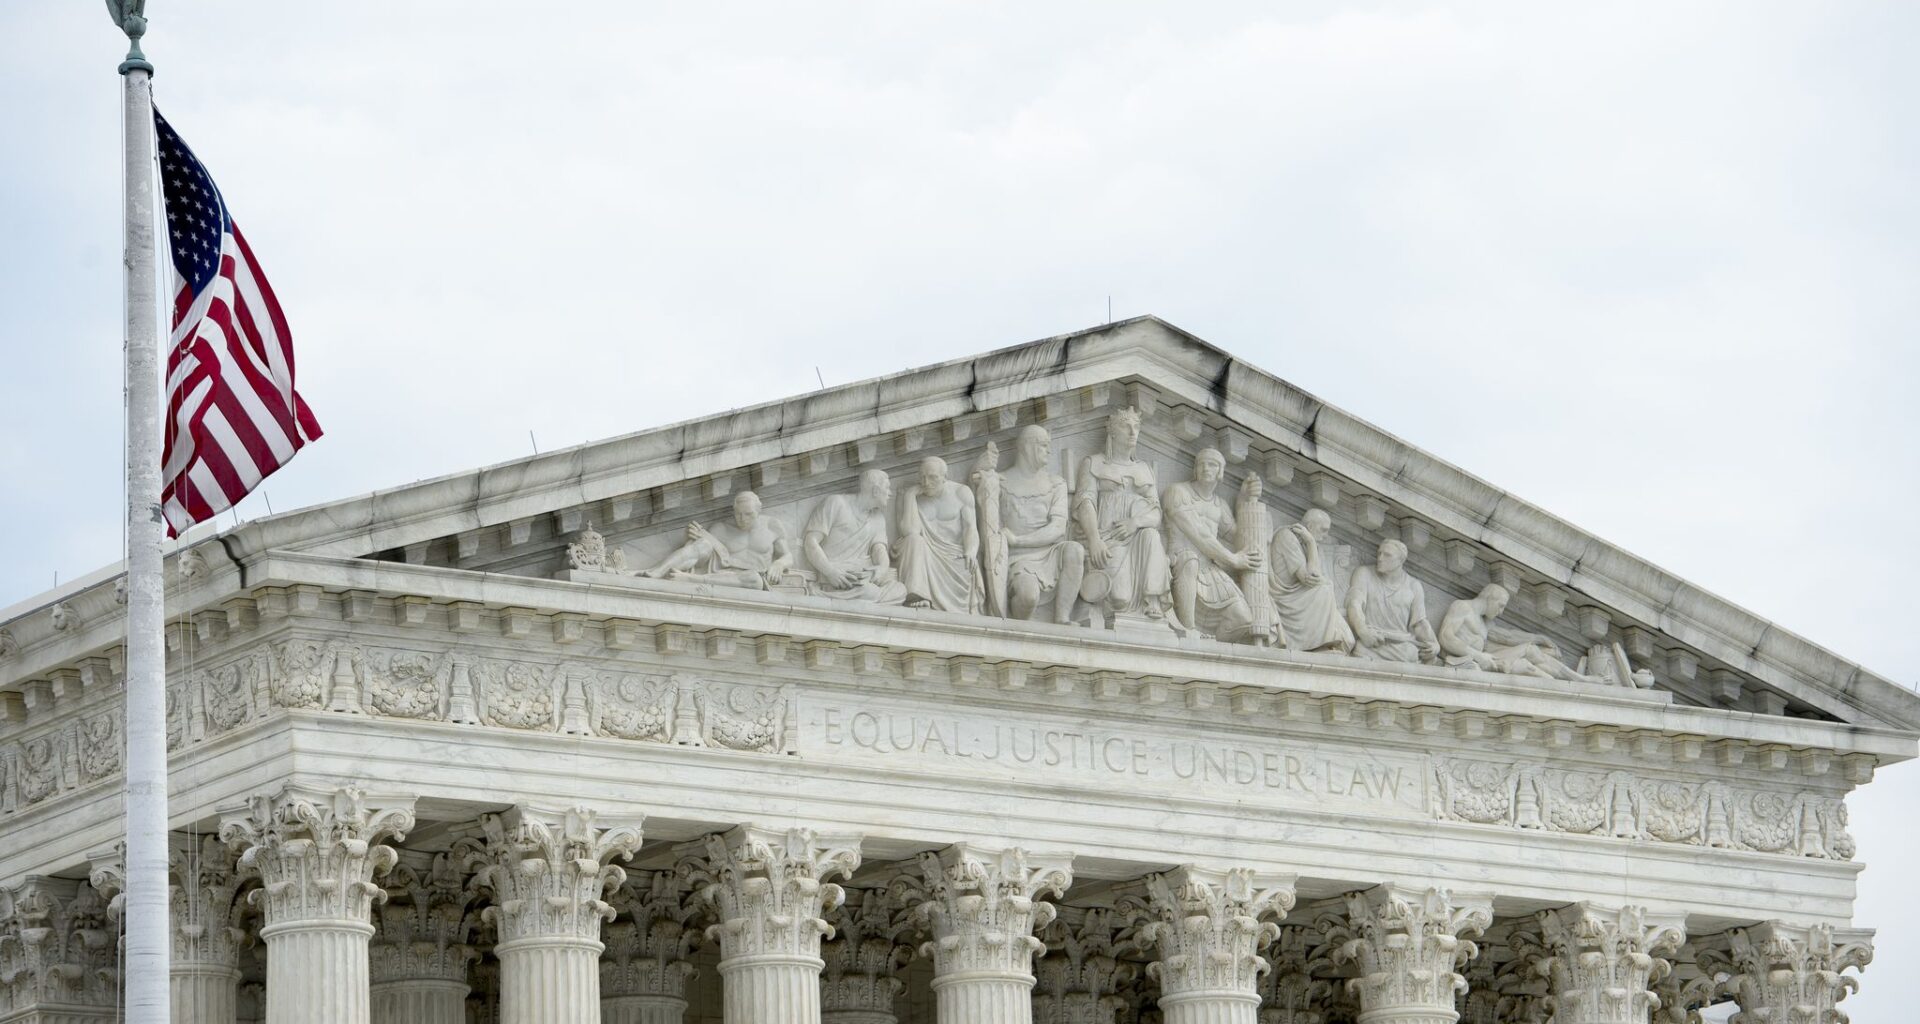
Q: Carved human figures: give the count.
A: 9